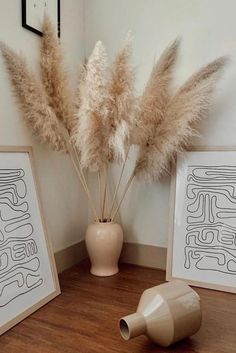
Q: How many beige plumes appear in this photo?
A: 6